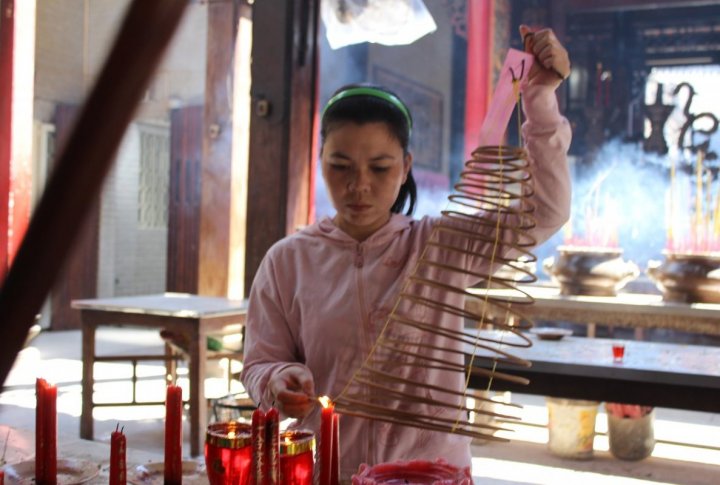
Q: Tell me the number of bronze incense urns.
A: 2